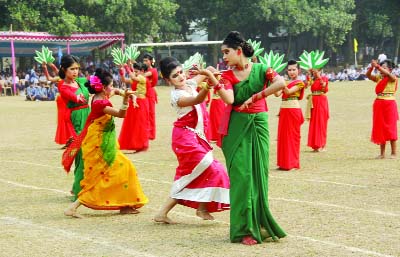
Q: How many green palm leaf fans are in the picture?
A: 7